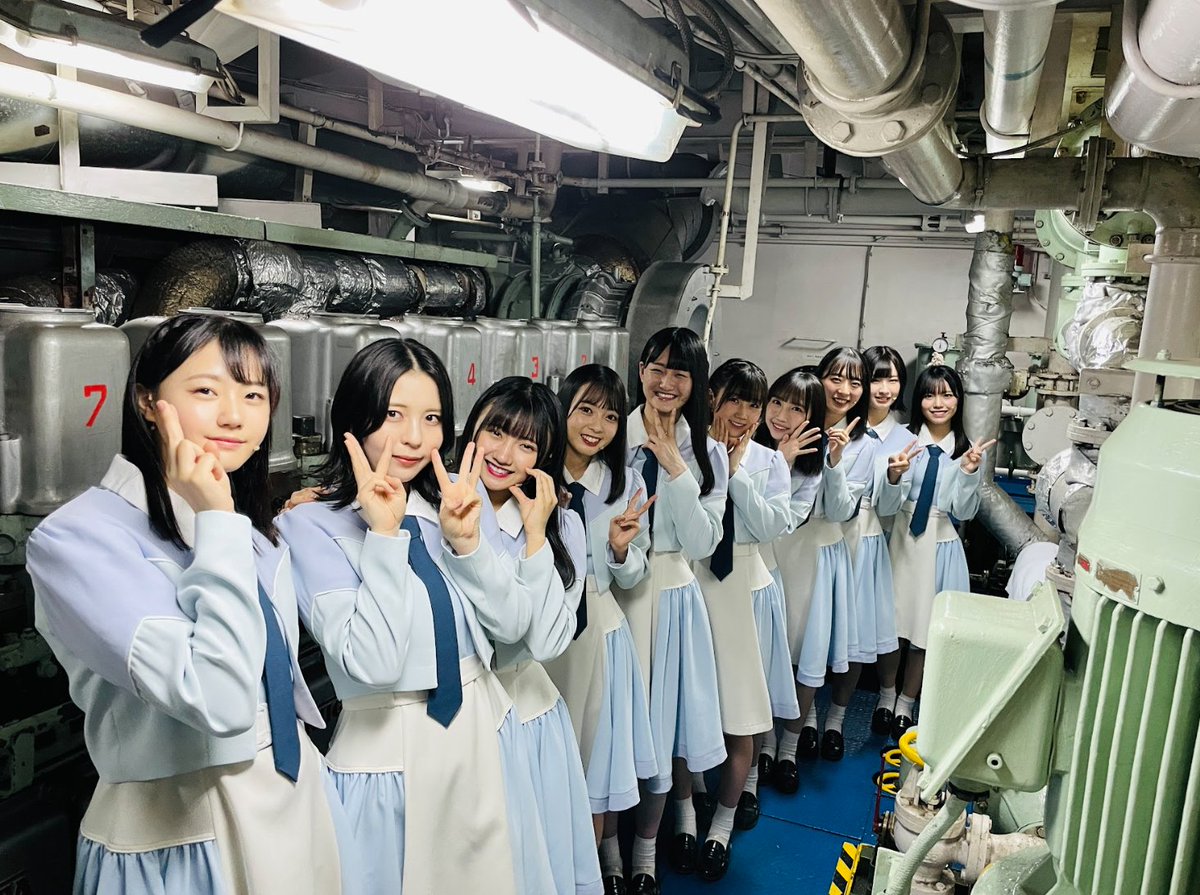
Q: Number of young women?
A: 10